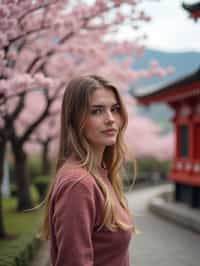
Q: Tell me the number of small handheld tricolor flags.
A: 0